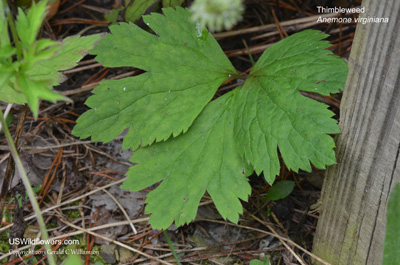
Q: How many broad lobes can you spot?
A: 3